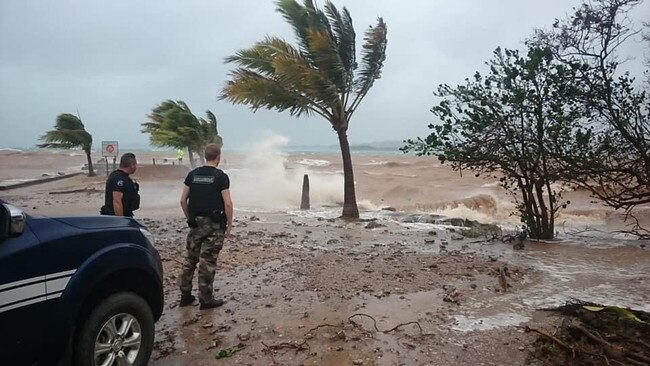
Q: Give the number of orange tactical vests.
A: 0